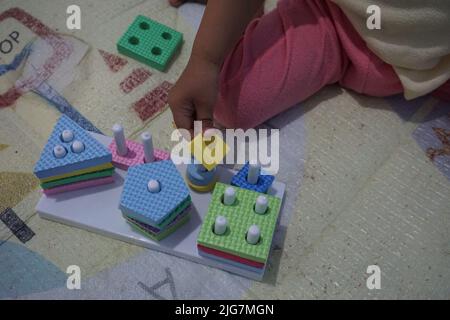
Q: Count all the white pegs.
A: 11